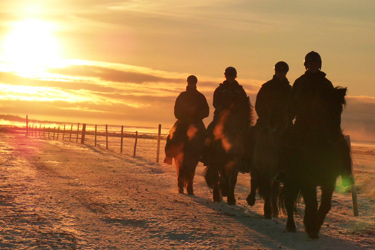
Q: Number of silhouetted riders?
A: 4